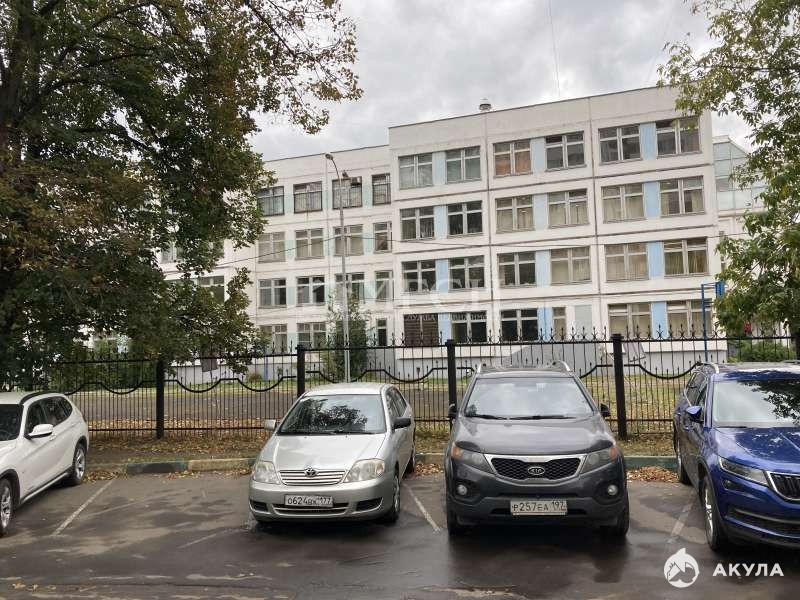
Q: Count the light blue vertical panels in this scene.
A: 12